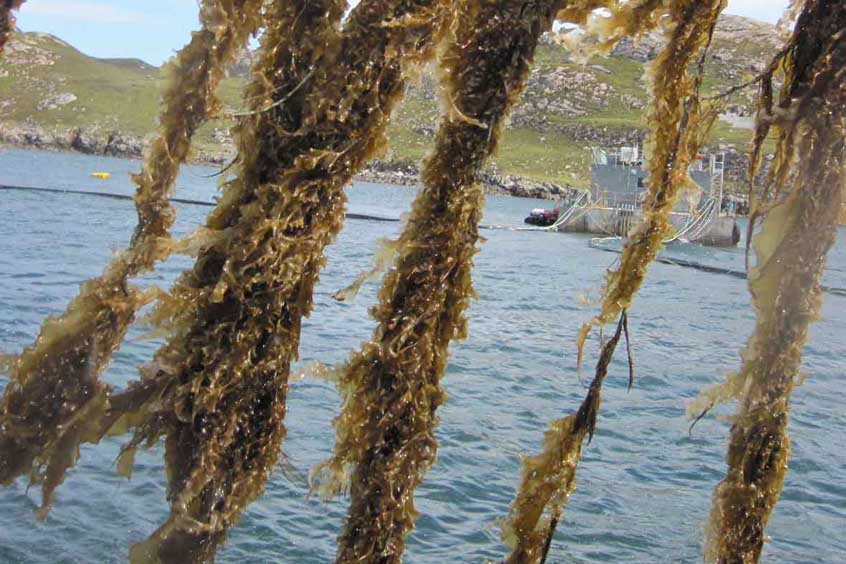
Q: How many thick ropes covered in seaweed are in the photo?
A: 5